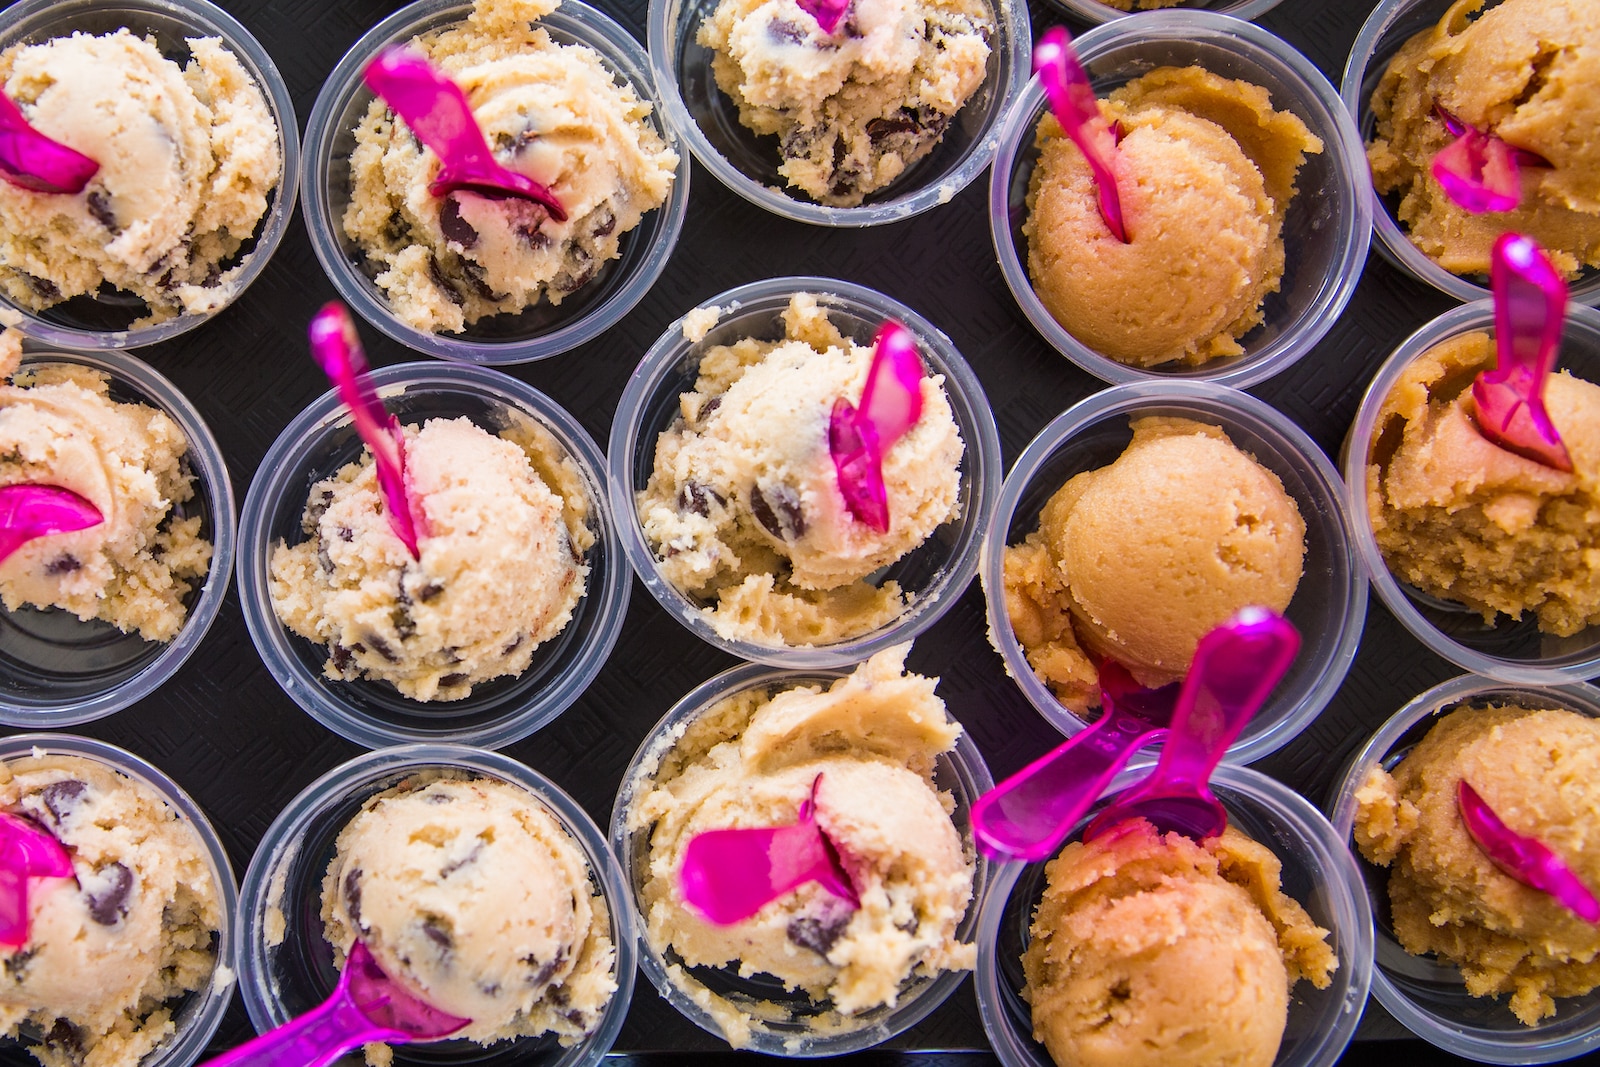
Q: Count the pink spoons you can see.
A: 15